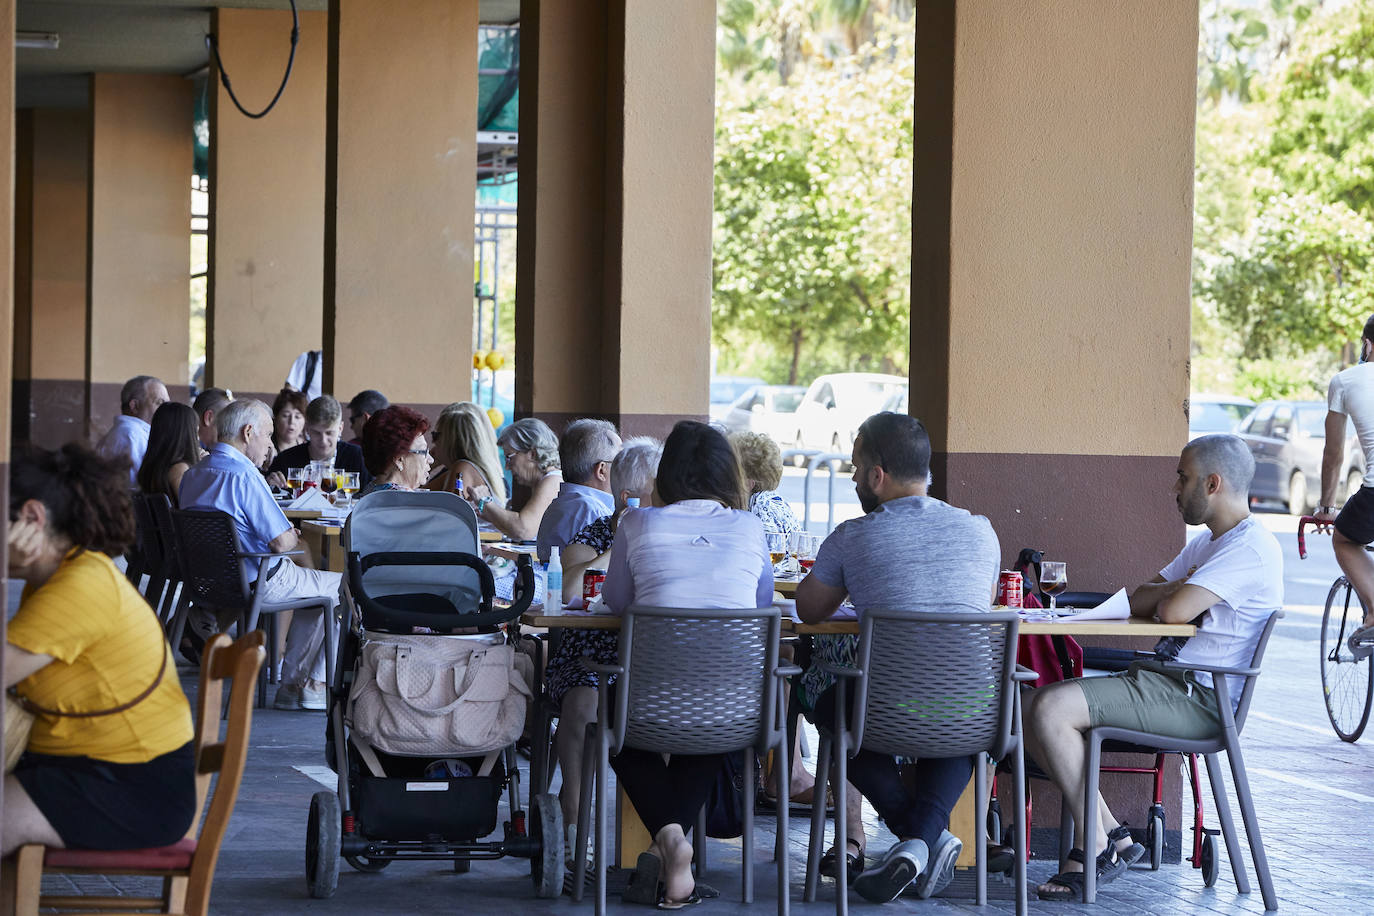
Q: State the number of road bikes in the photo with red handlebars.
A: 1